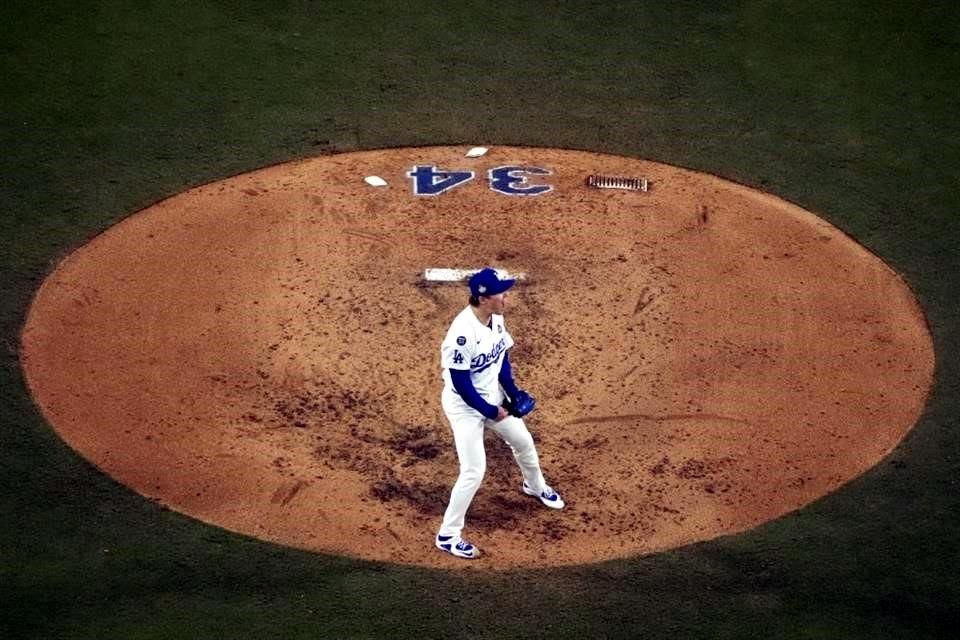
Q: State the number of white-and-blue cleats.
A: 2